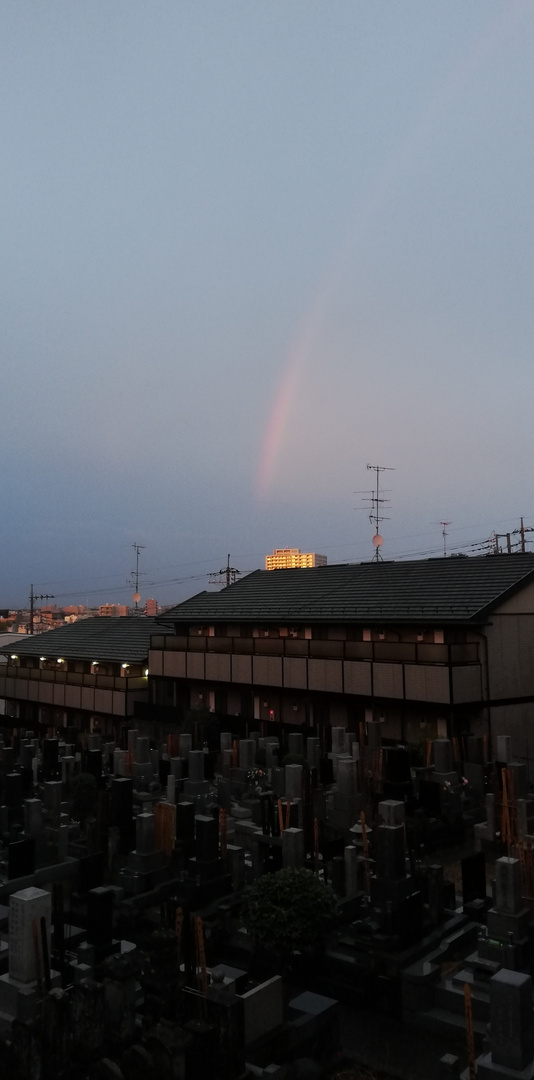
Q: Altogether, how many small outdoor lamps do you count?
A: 6